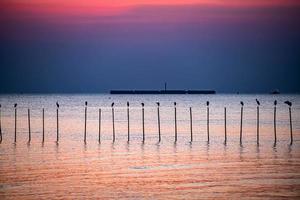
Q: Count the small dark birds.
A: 14